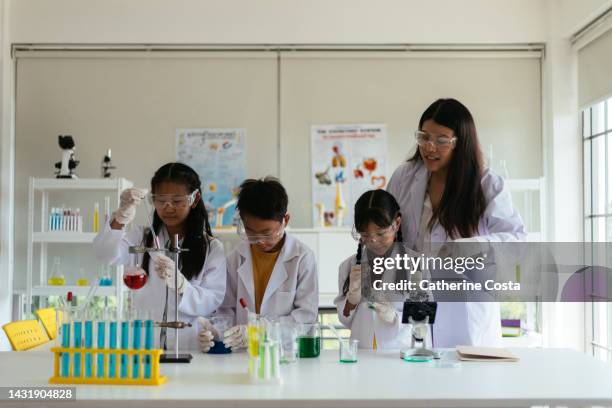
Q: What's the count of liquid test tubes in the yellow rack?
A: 8